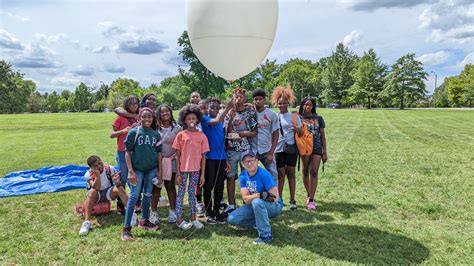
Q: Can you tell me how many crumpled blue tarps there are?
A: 1